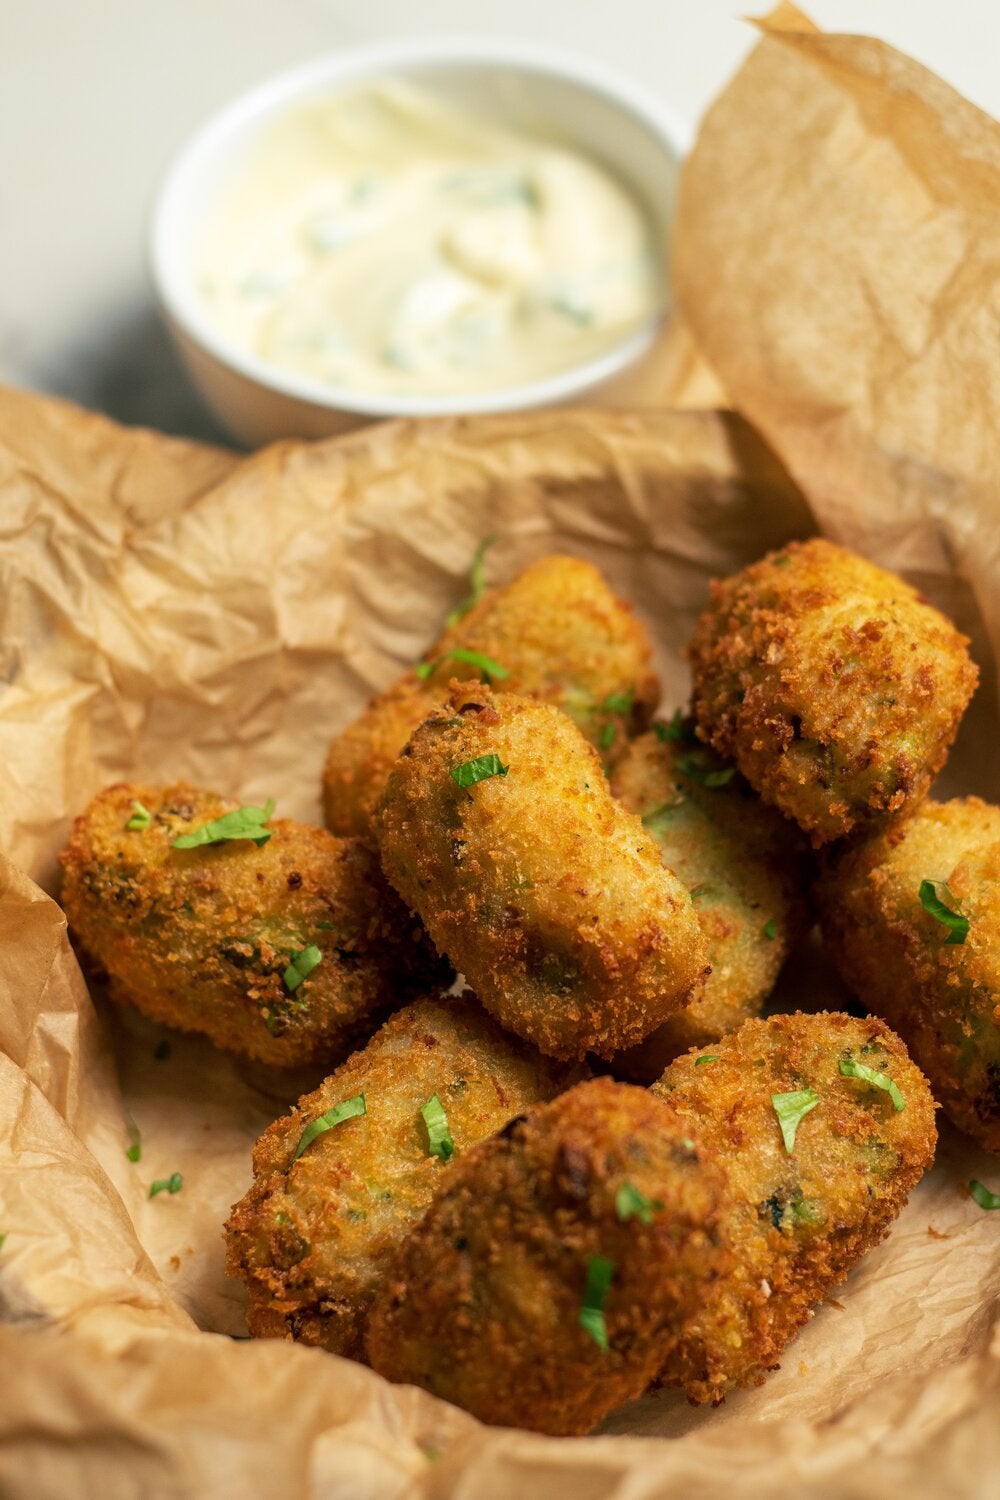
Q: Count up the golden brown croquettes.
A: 9